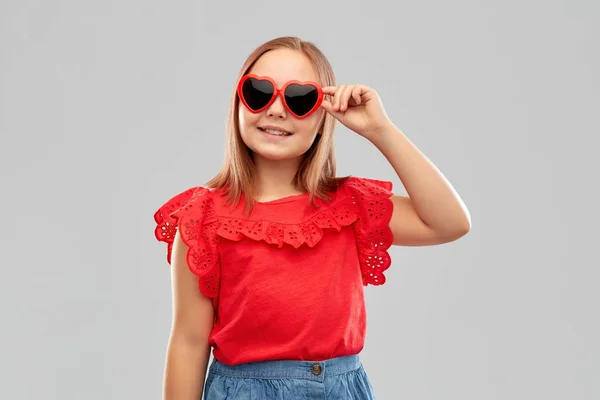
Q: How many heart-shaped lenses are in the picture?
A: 2